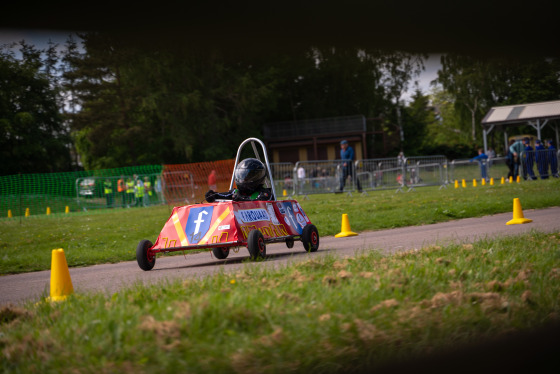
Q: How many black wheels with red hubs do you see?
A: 4